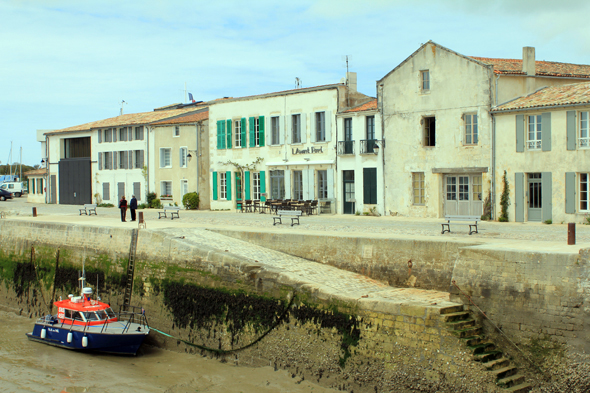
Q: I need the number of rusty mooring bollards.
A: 3